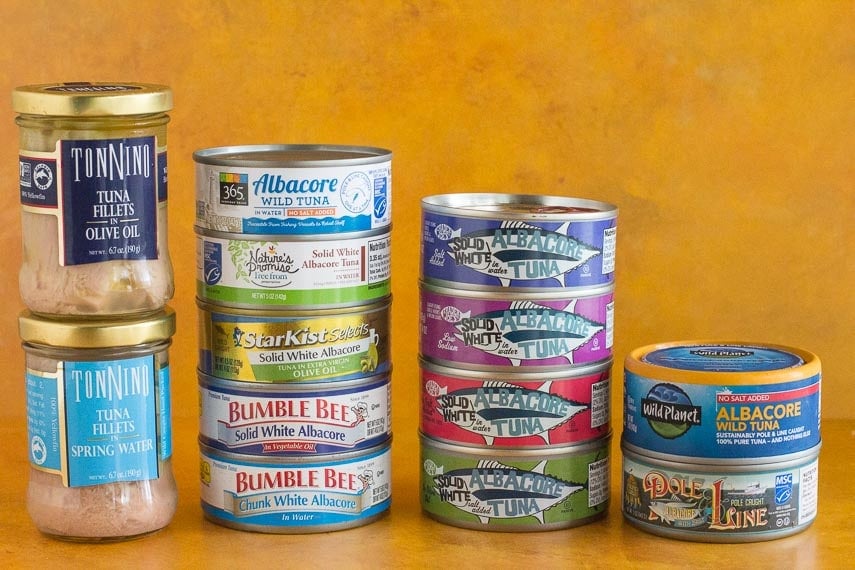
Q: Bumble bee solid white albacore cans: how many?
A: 1